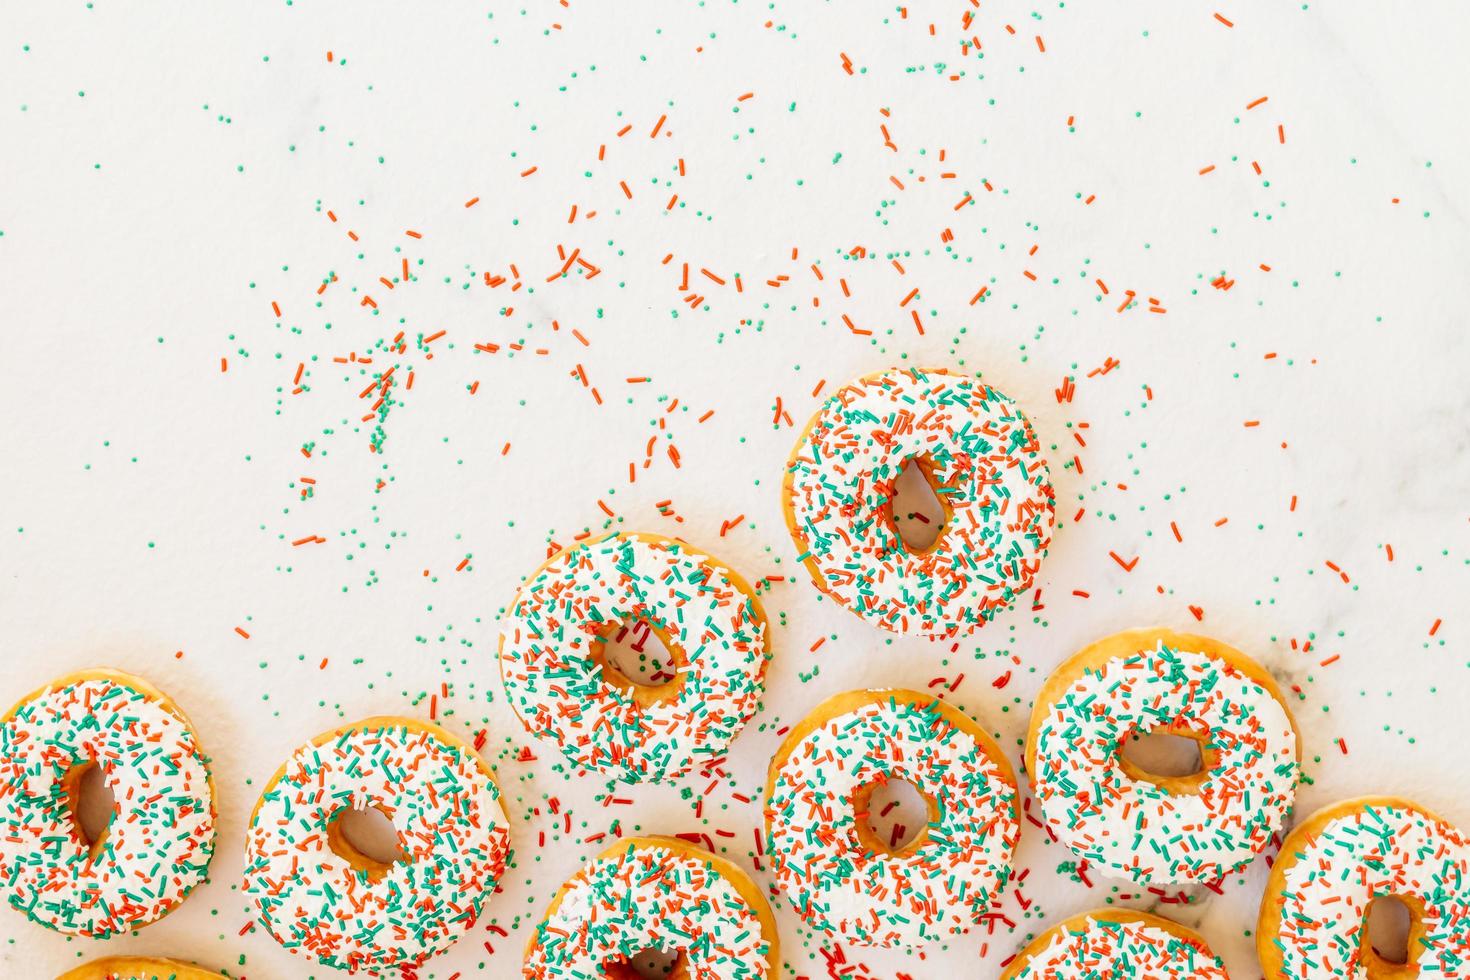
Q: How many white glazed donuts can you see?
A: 10